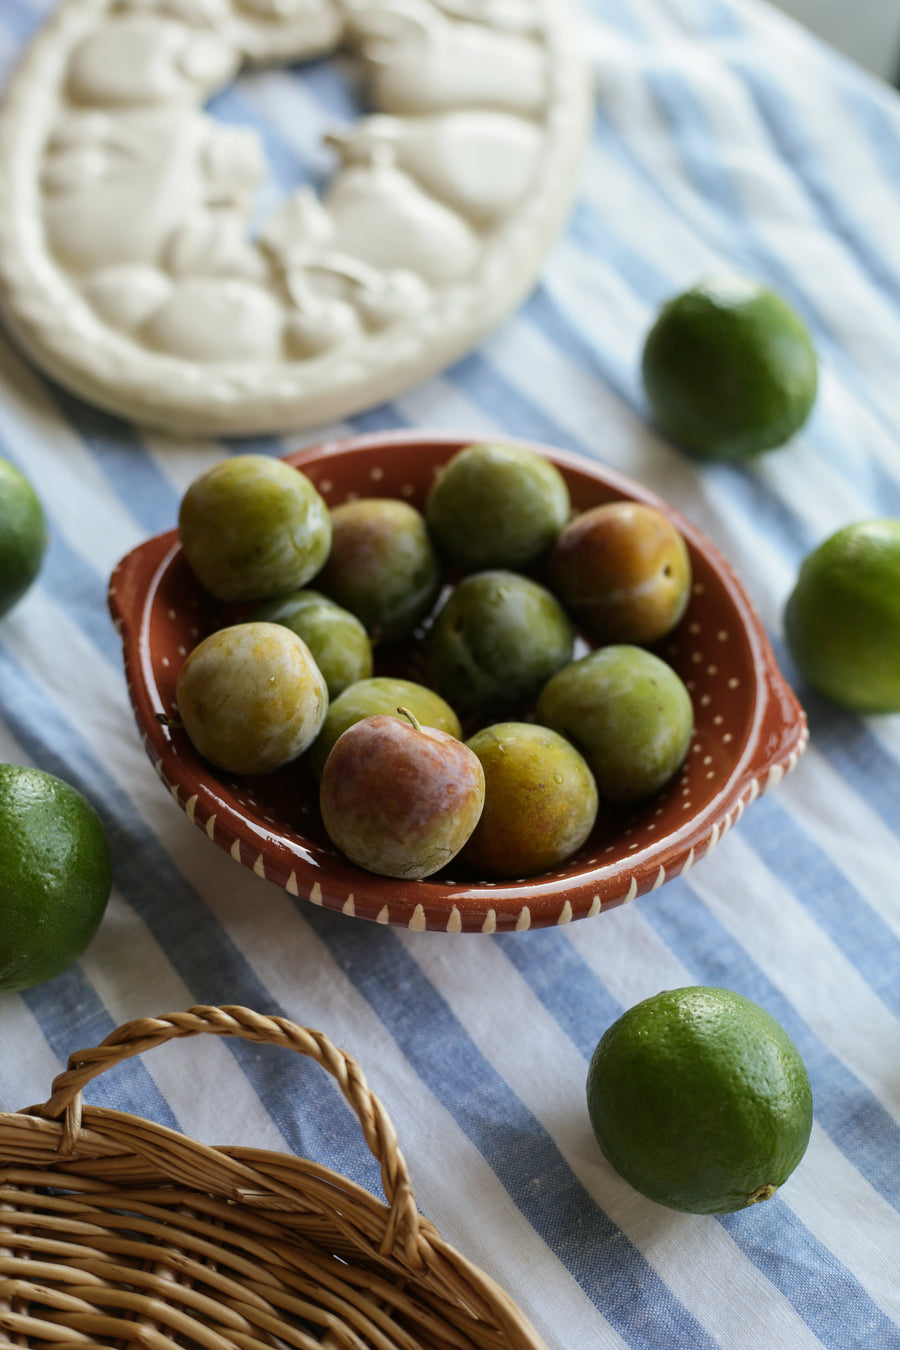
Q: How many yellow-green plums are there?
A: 11